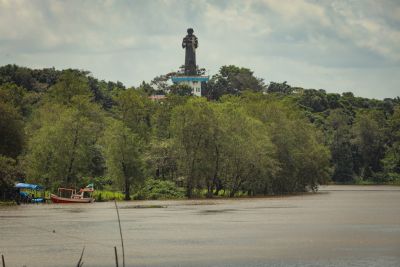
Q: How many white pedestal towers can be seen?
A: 1